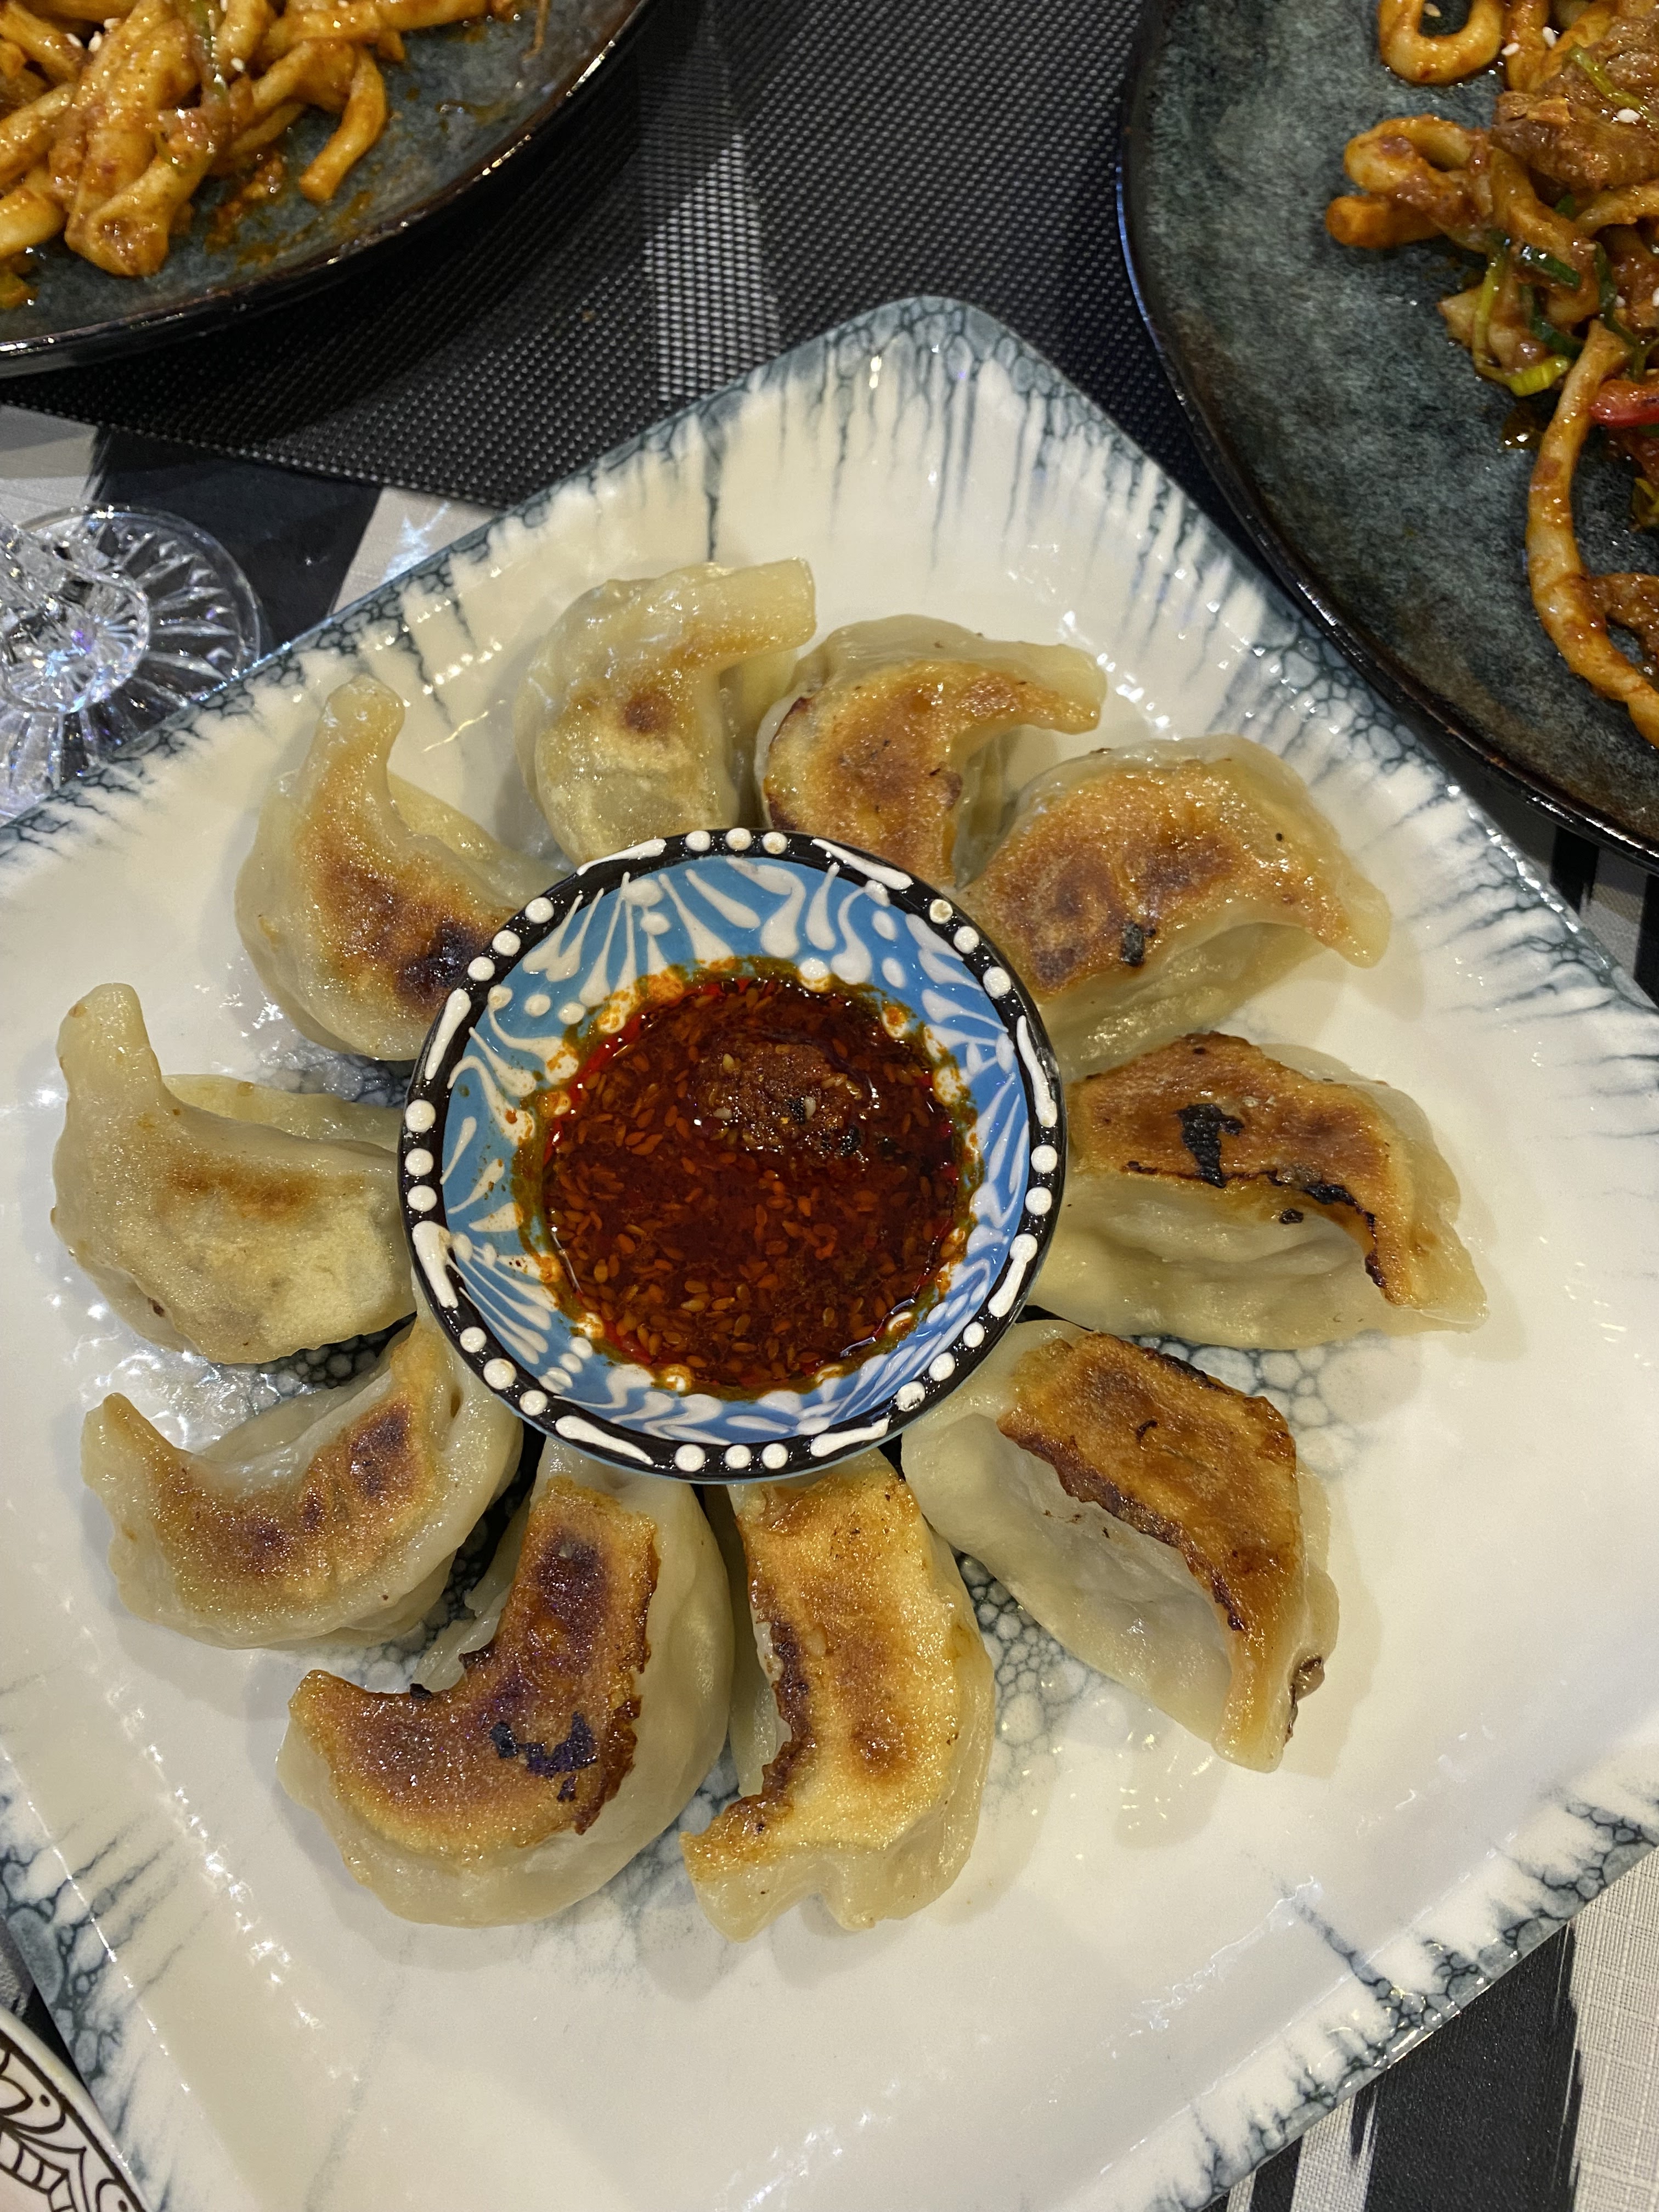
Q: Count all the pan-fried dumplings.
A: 10